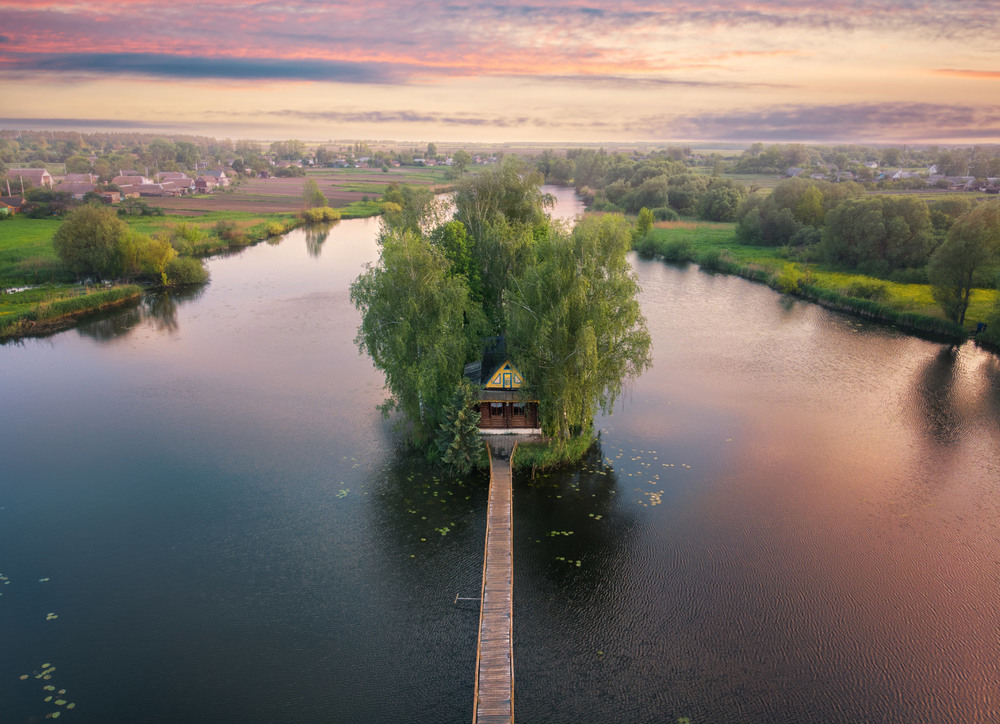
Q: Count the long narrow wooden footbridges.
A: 1